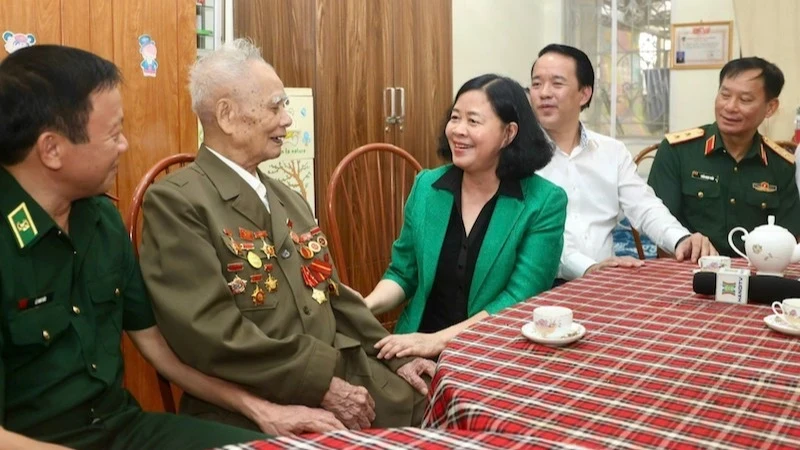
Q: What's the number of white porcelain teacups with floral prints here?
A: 3